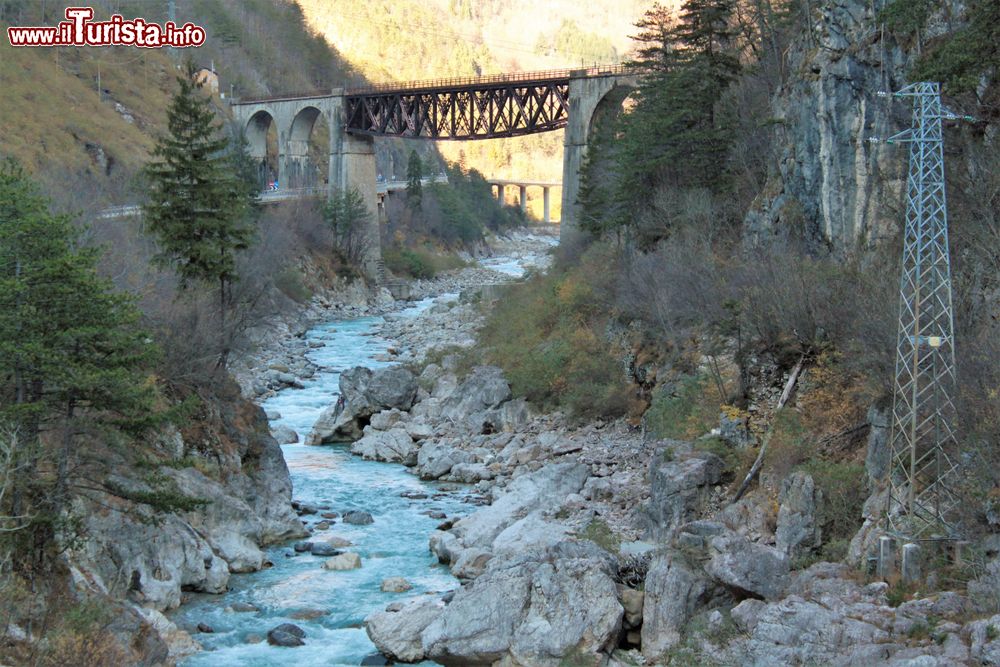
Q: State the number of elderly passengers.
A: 0